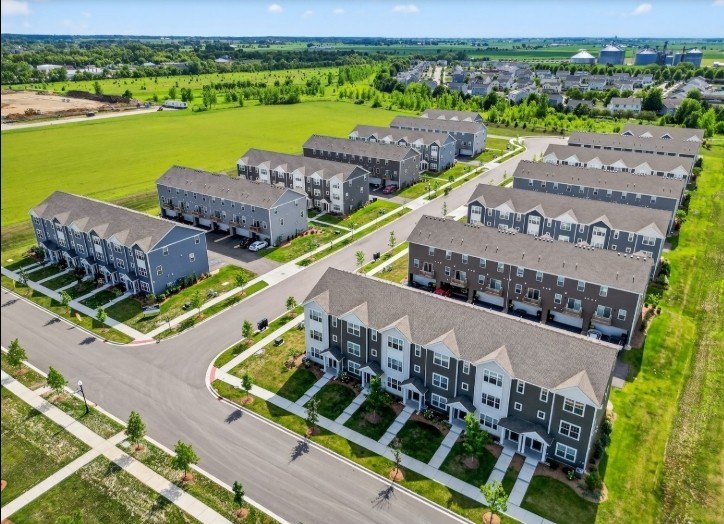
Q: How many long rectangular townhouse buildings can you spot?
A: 14